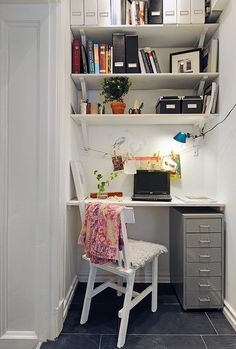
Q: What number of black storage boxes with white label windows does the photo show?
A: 2